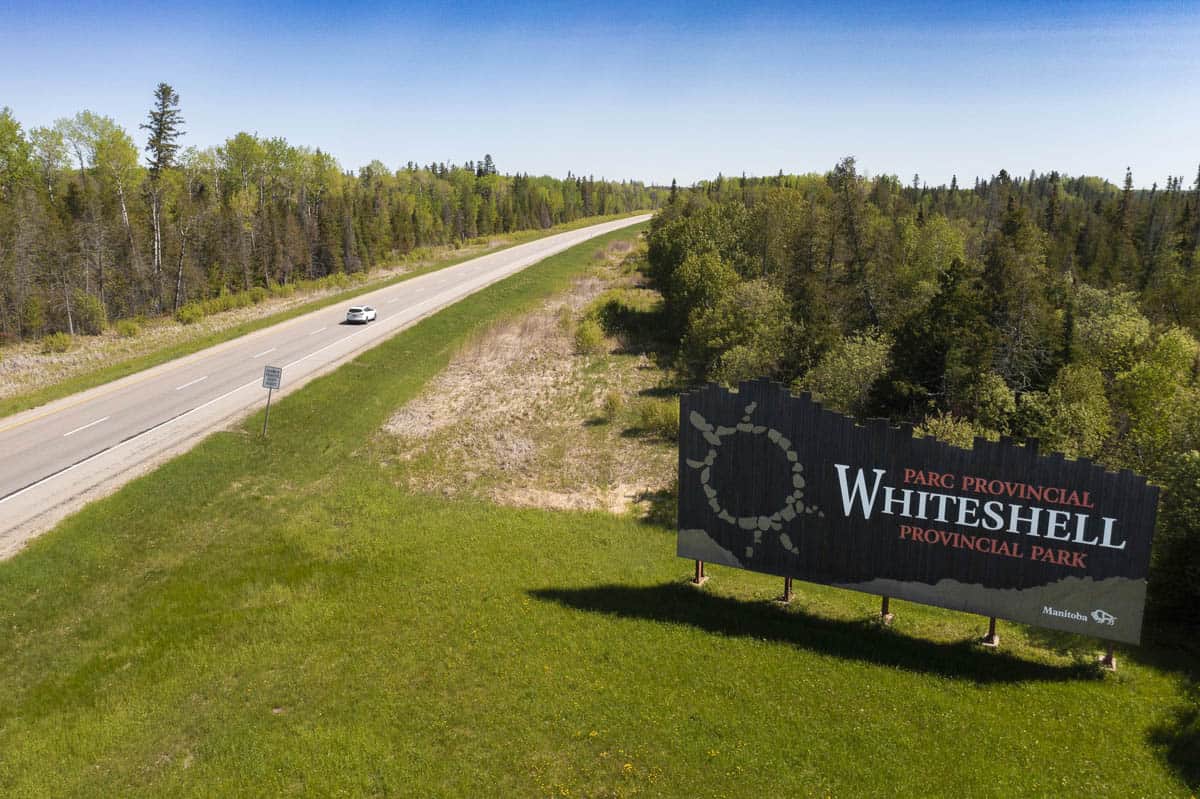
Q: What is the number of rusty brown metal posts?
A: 5